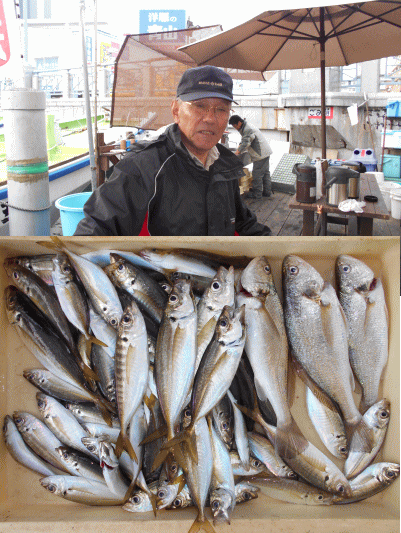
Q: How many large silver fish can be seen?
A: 3